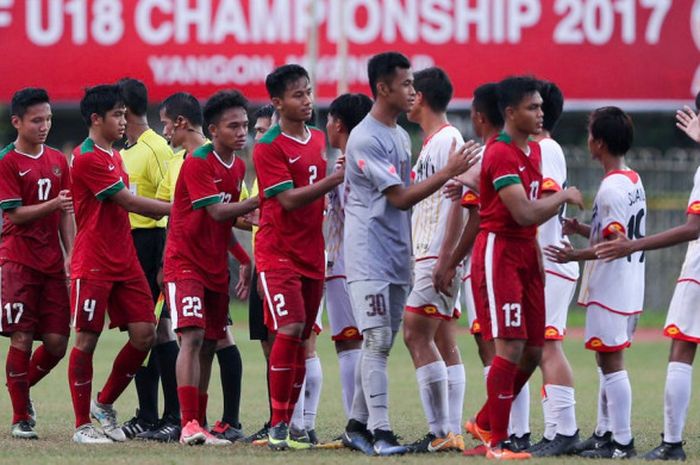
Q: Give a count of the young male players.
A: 12